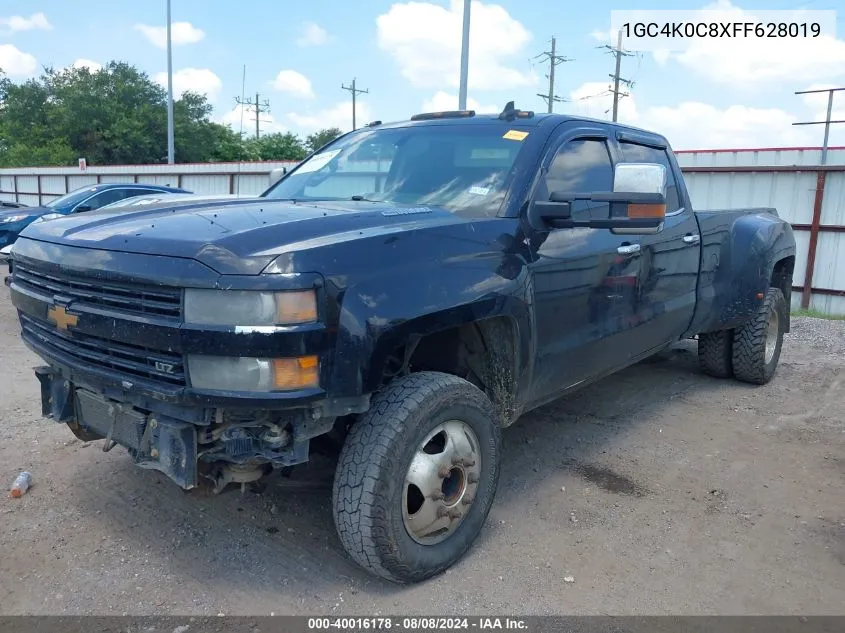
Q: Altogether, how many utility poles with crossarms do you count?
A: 4